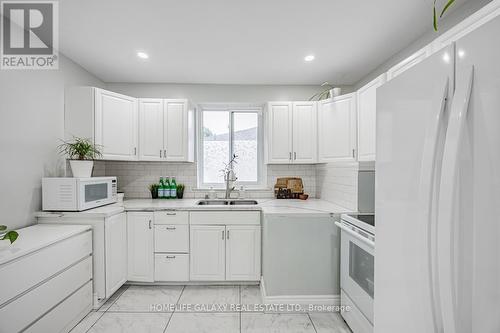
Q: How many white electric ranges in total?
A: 1